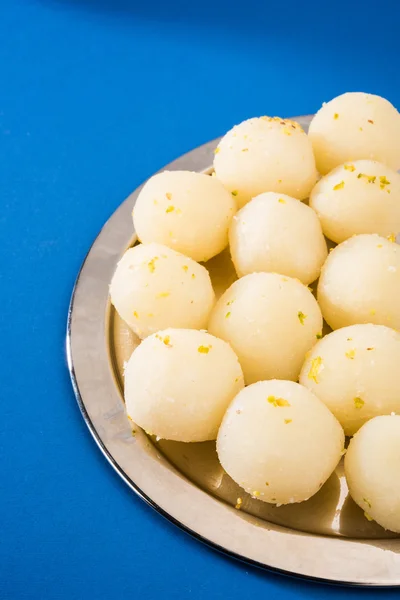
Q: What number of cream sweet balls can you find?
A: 12